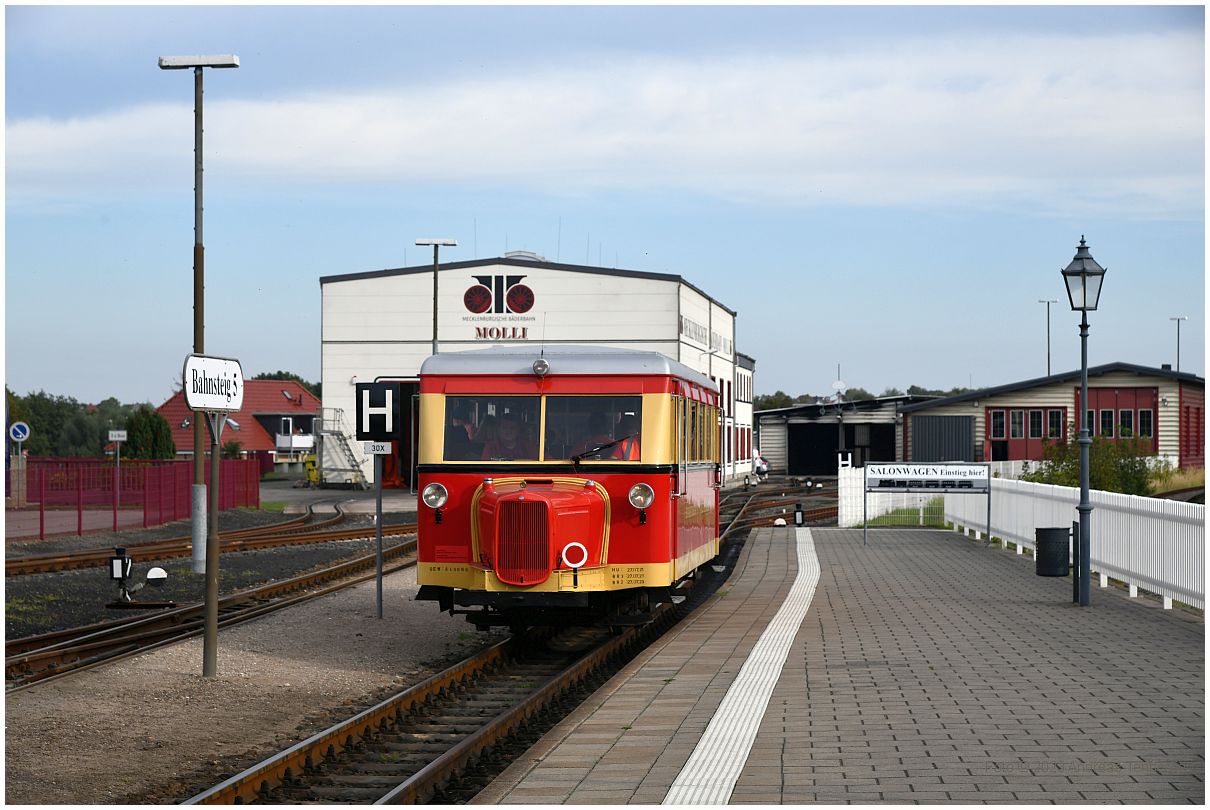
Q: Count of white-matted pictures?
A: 0